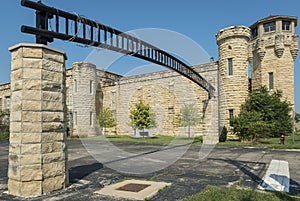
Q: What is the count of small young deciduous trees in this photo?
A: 3